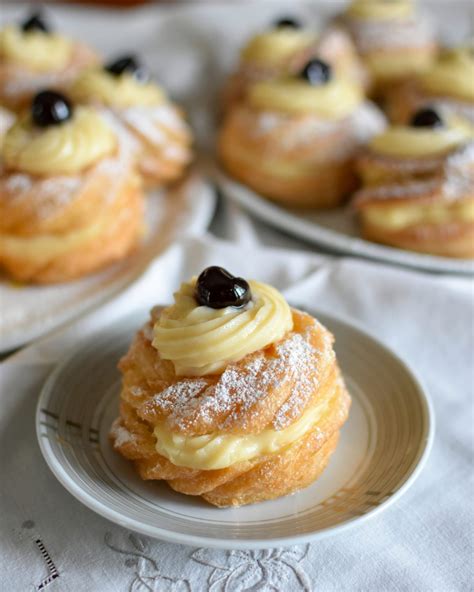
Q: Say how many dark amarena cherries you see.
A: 7